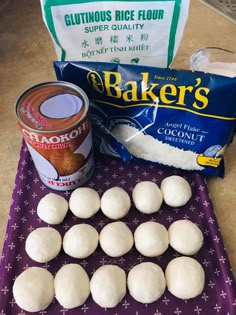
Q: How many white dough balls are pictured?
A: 15